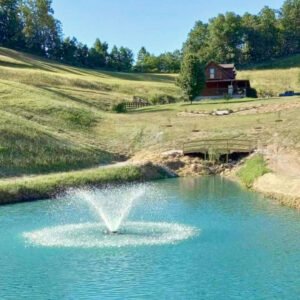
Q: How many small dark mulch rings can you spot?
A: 4